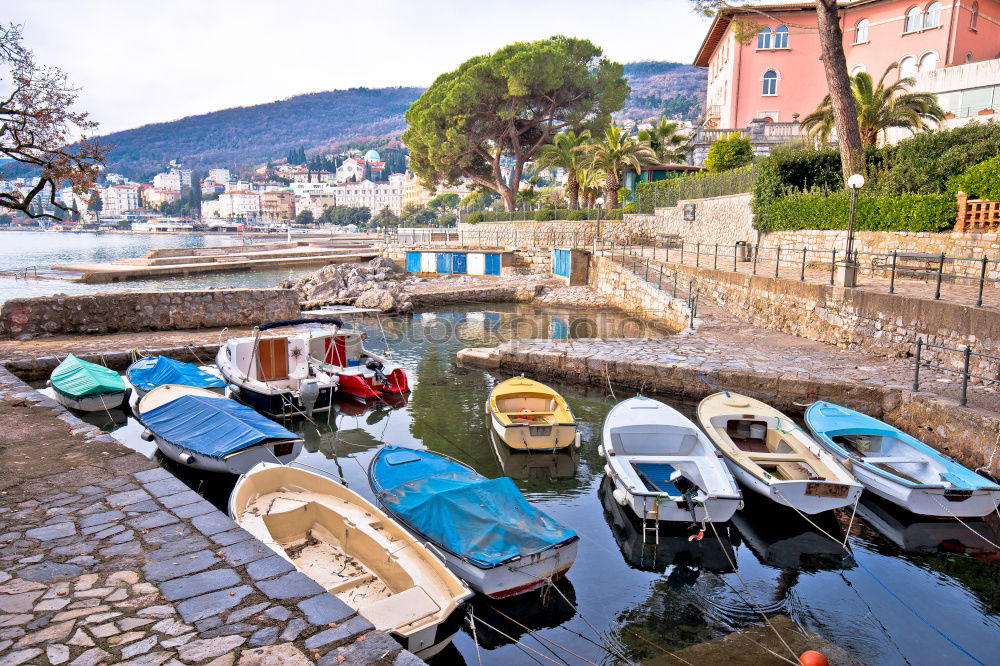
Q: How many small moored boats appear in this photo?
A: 11